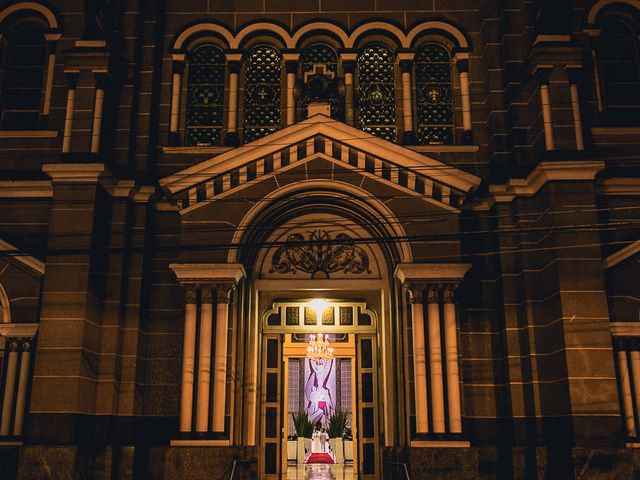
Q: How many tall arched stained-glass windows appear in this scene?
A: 5